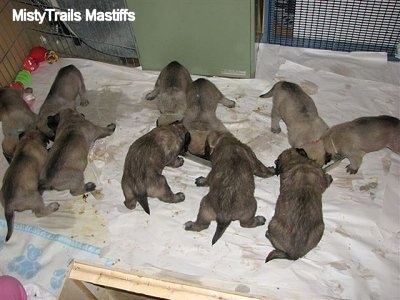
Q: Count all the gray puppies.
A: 11